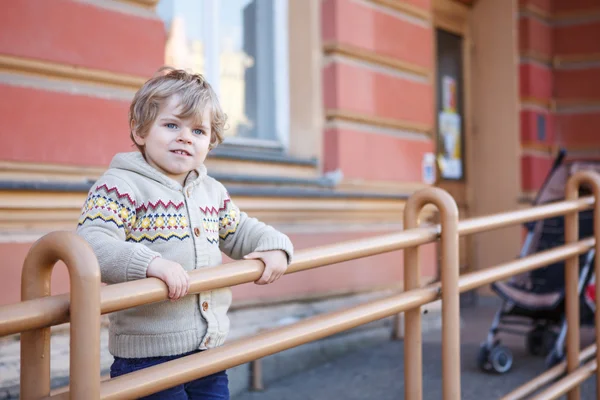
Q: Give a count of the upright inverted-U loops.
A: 3